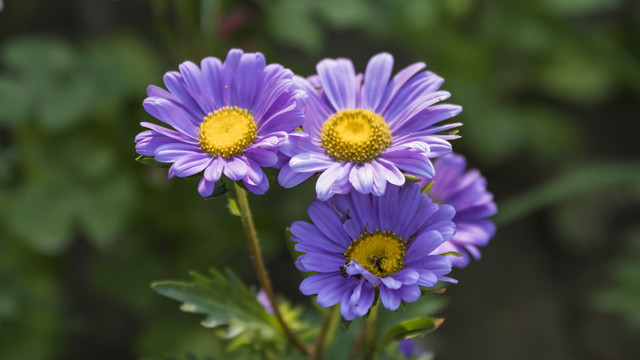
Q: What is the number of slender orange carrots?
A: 0